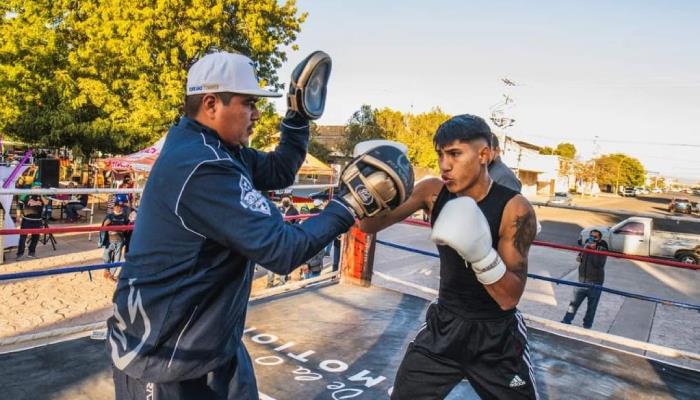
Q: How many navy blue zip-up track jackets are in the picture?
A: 1